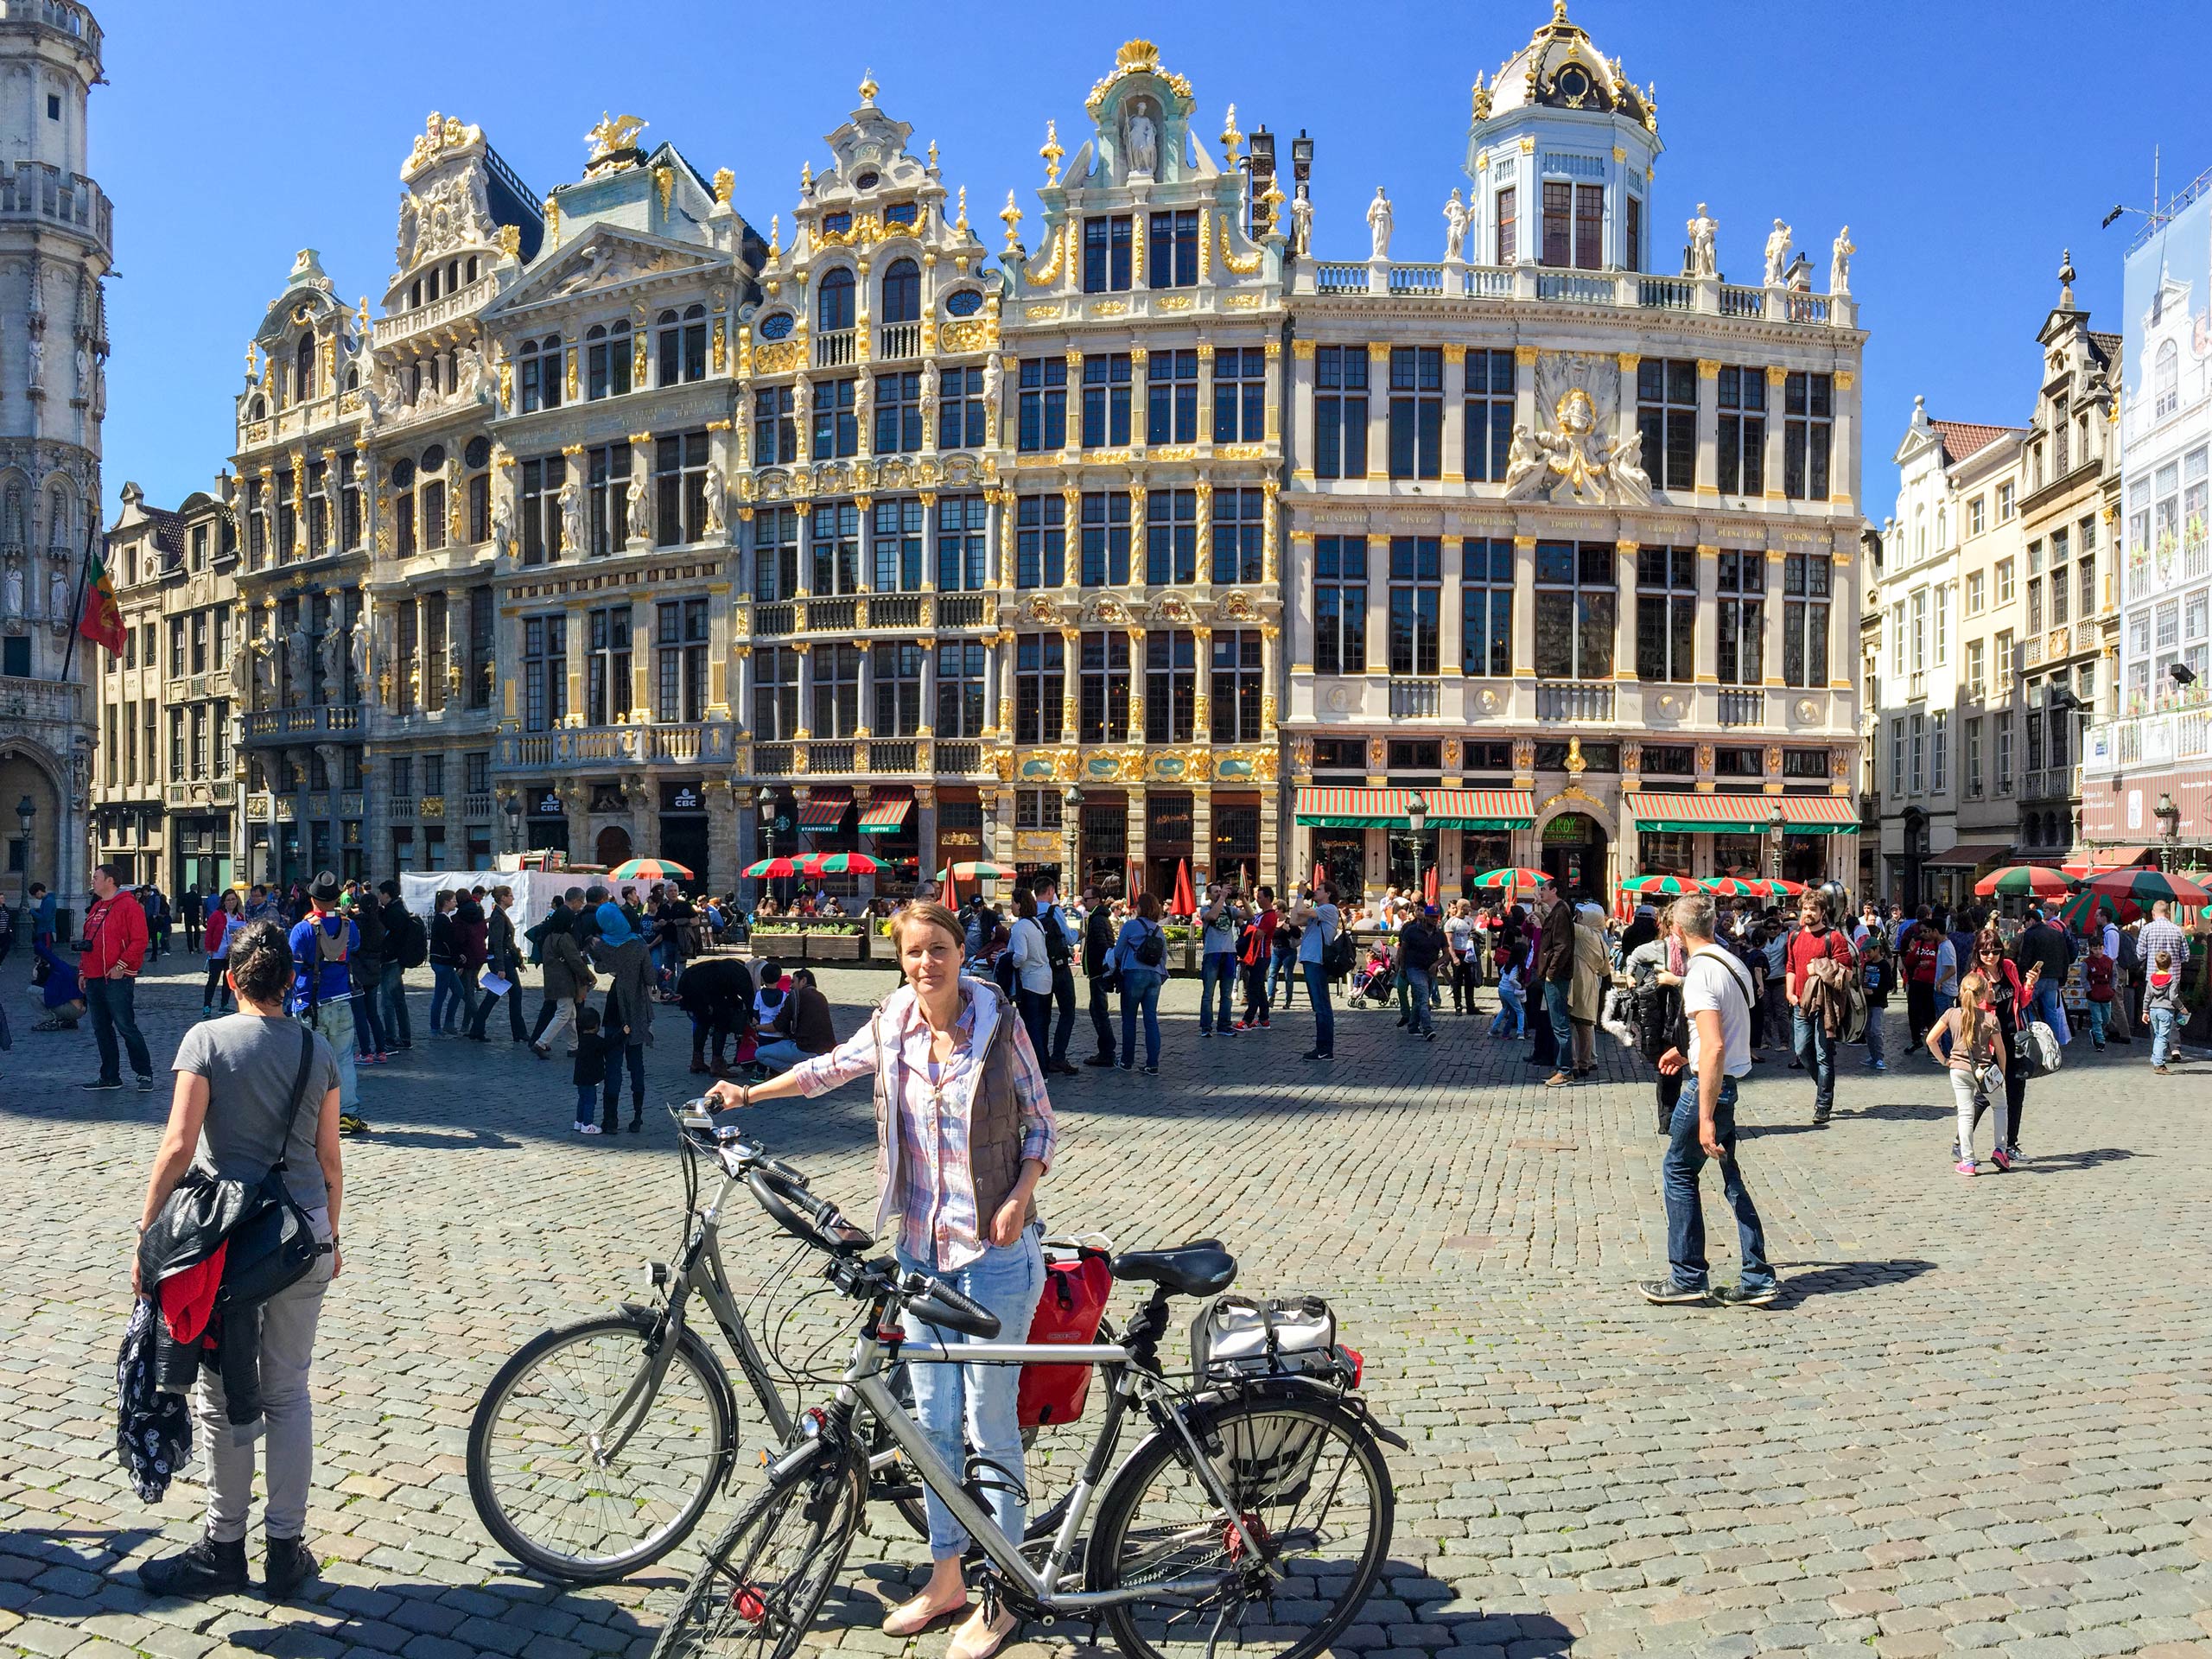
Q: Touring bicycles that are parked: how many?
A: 2